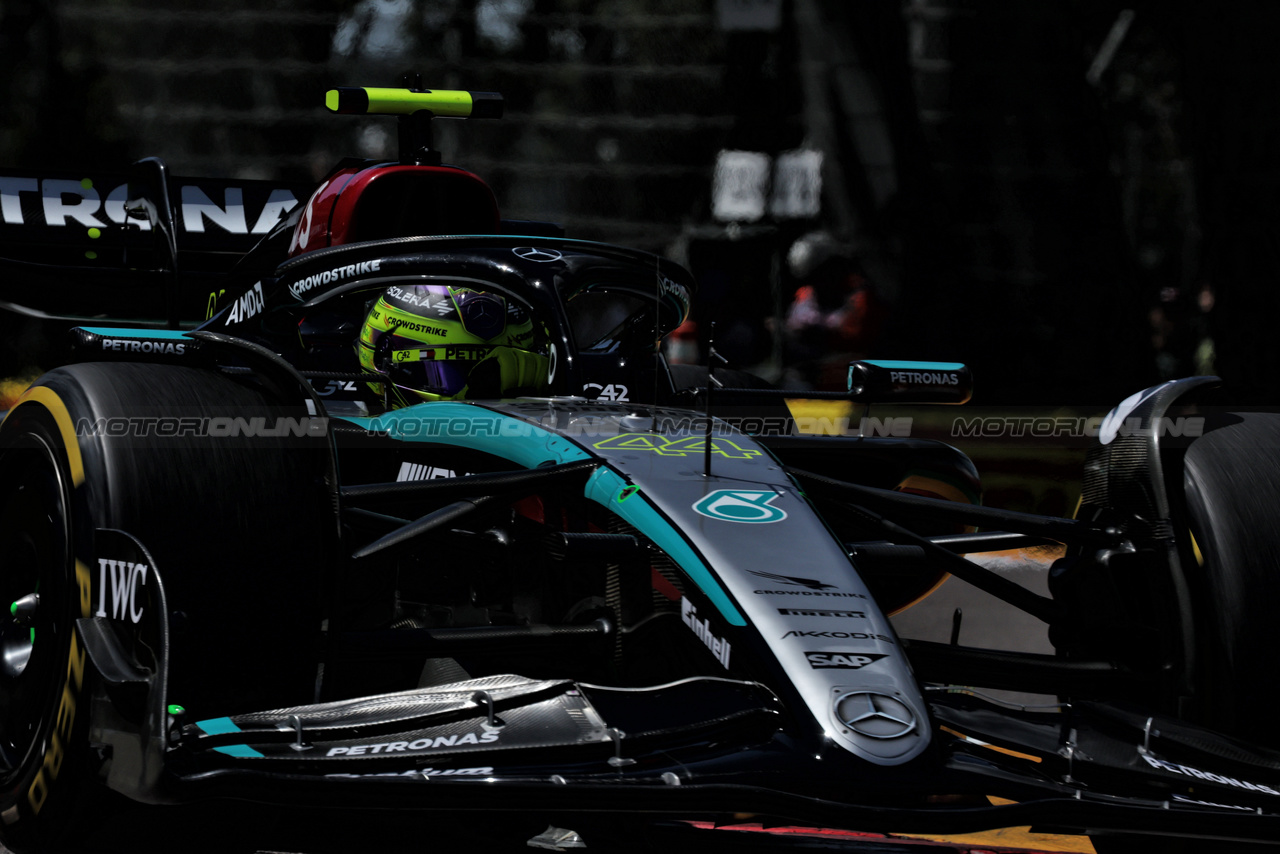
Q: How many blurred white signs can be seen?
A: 2